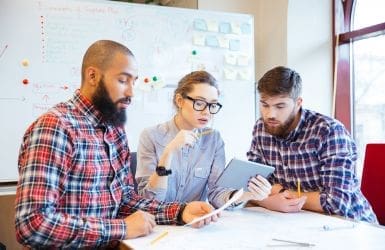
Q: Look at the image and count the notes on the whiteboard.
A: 13